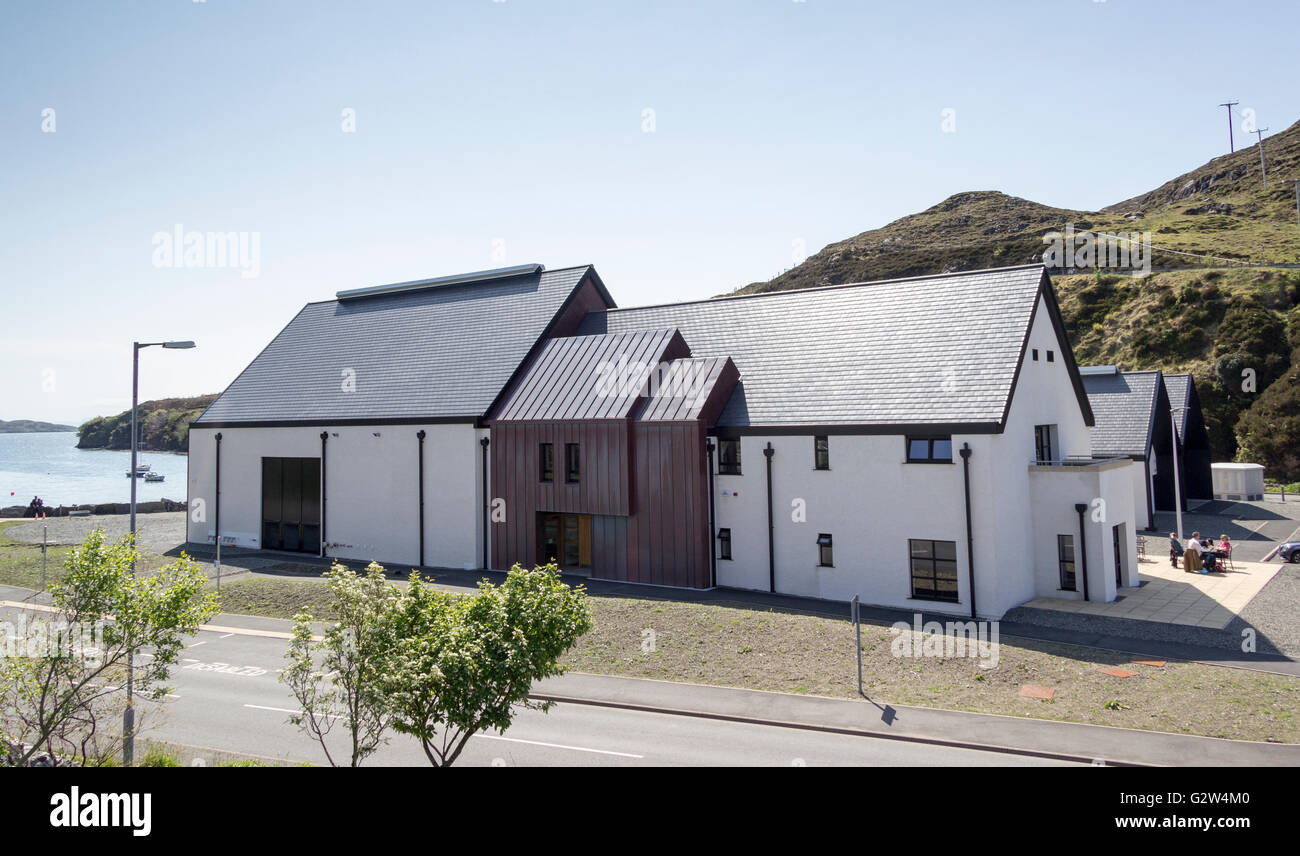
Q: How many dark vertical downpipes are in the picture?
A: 8